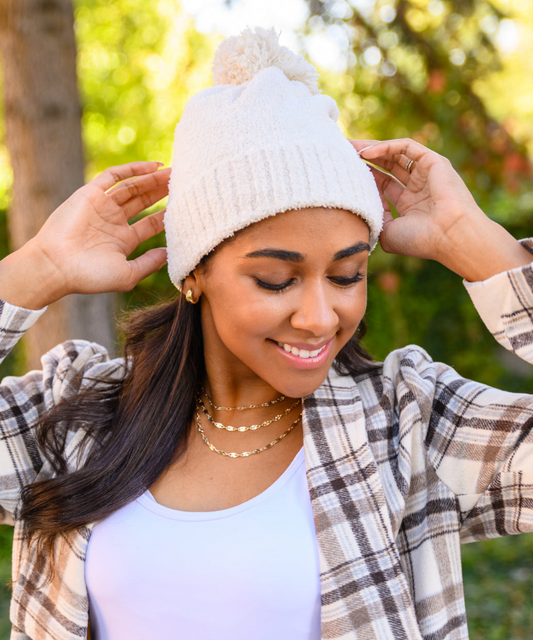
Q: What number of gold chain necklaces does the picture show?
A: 3